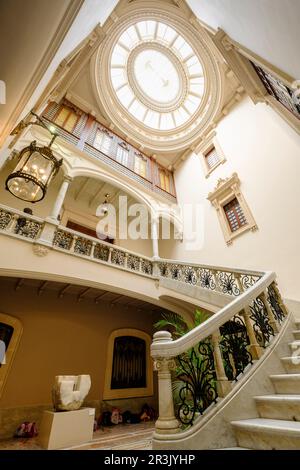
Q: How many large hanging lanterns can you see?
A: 1